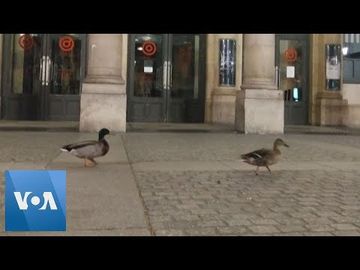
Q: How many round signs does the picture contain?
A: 4